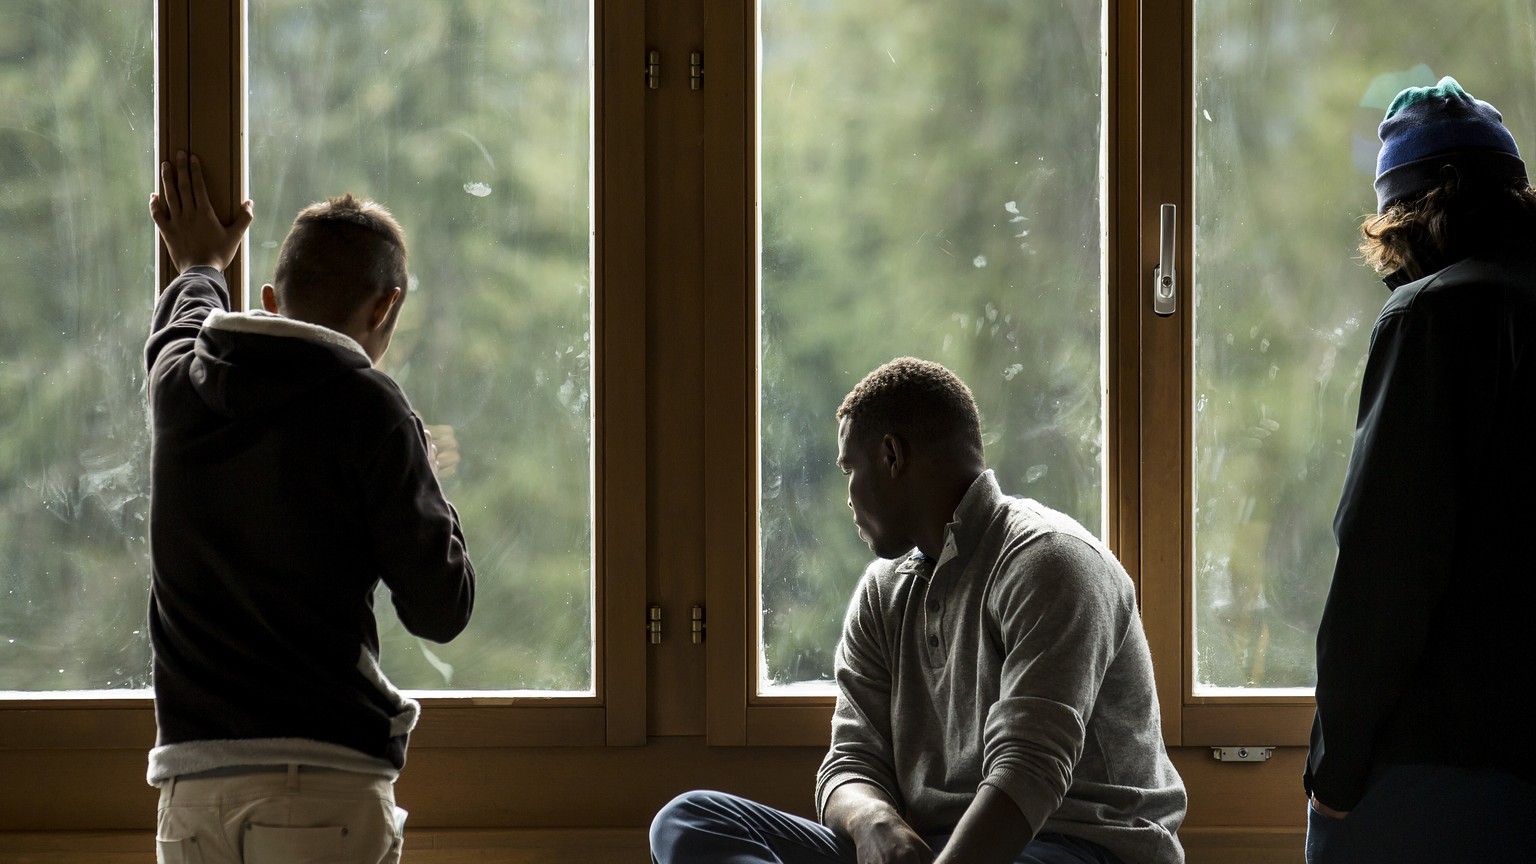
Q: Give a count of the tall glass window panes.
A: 4